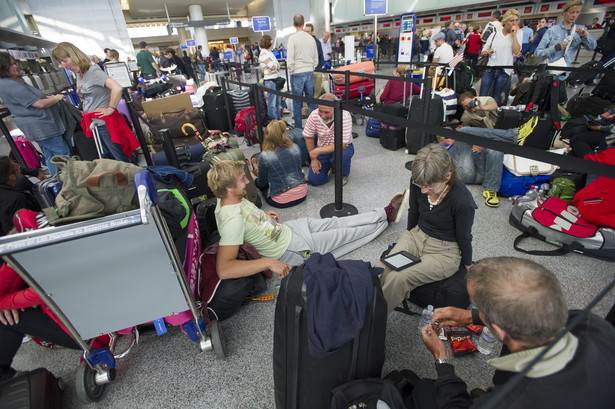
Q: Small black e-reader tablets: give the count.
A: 1